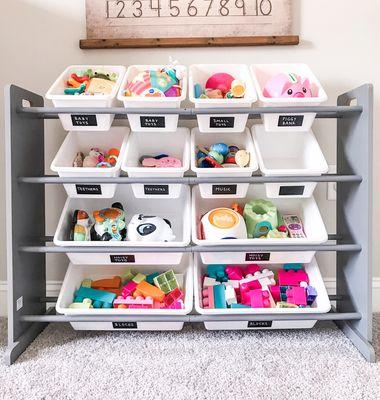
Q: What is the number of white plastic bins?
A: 12